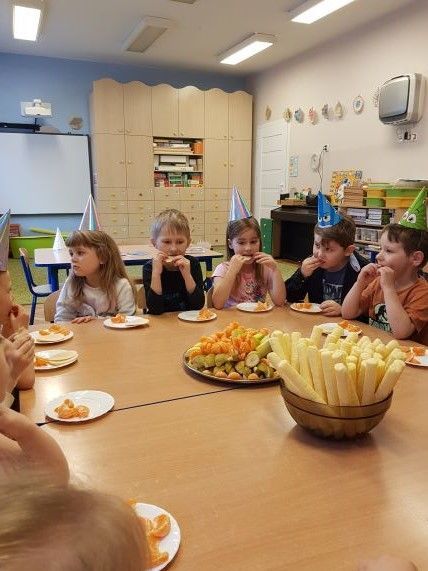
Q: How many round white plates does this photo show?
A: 10